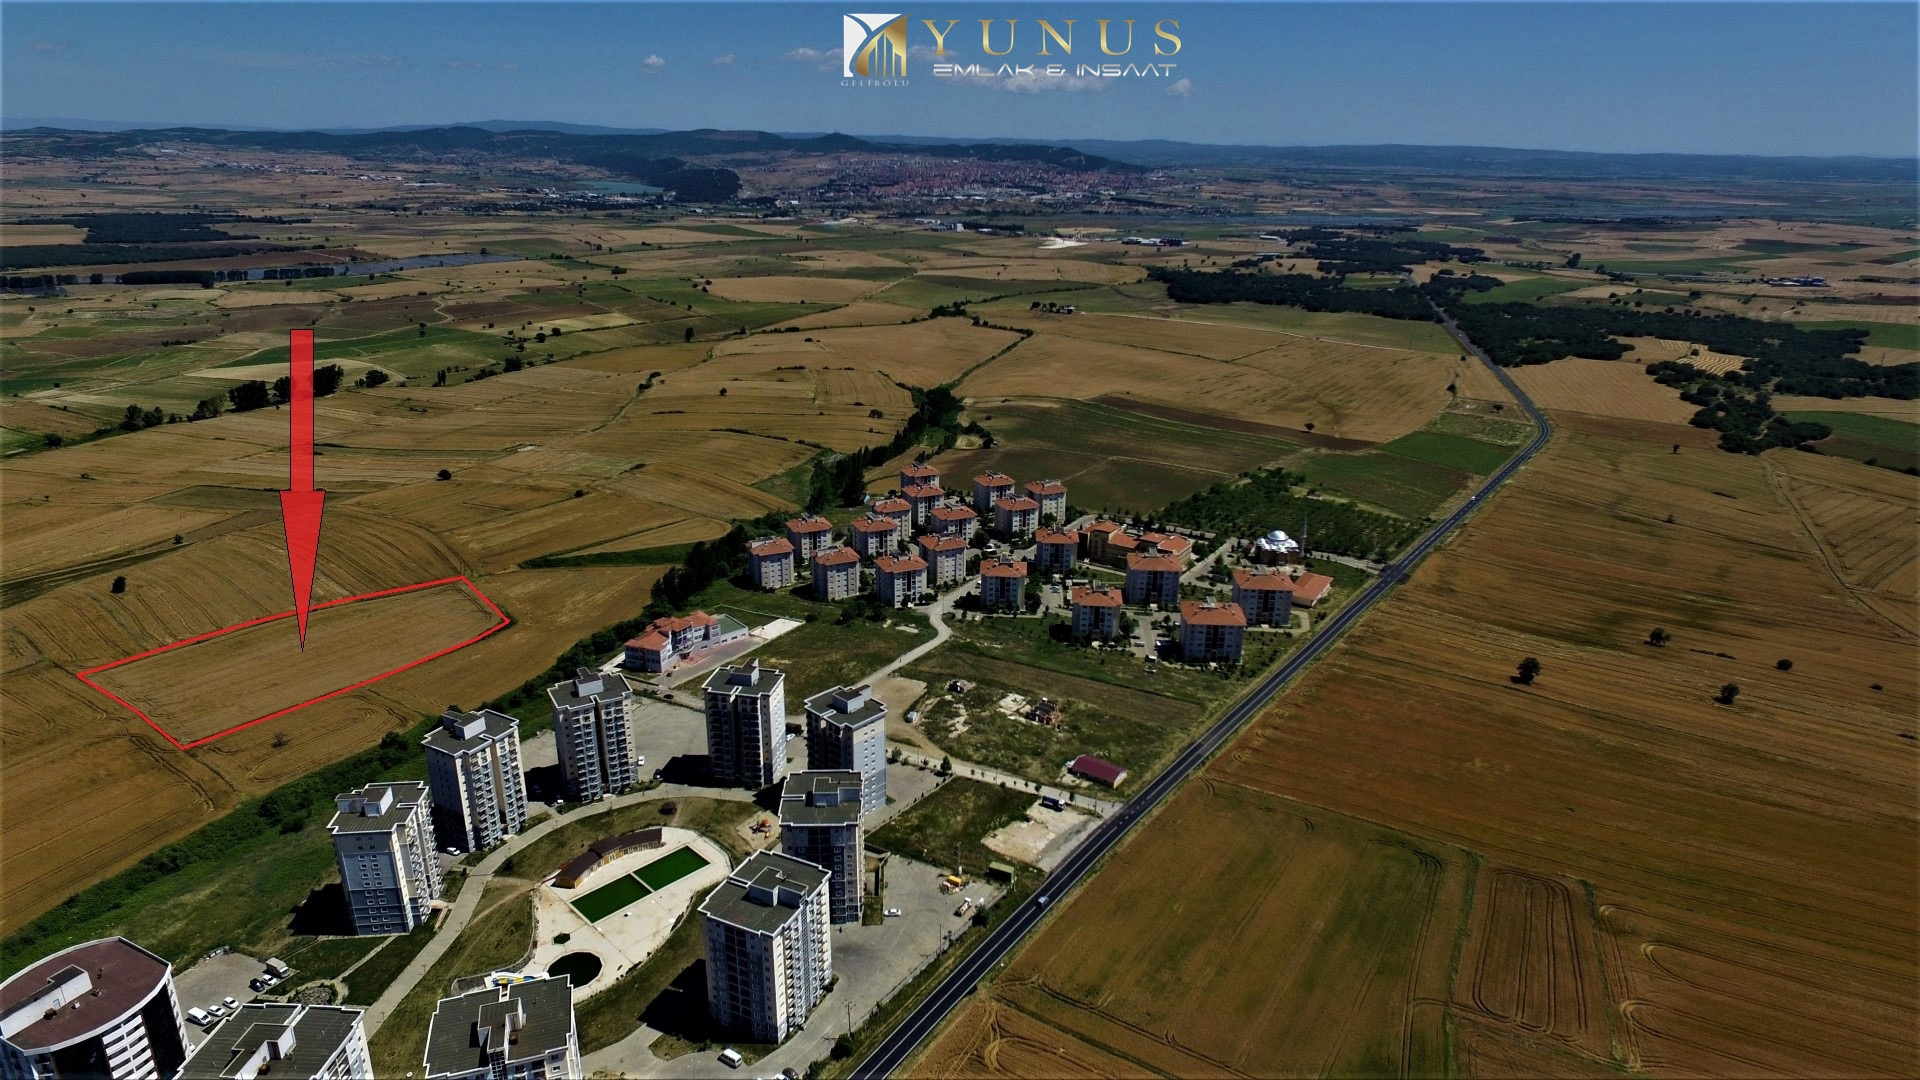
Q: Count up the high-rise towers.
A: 10